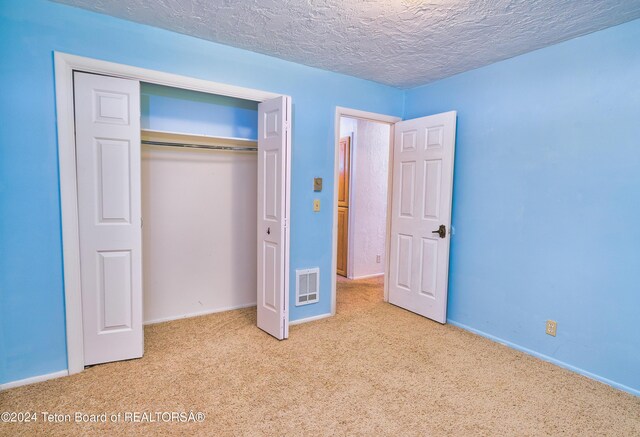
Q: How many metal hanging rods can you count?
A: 1